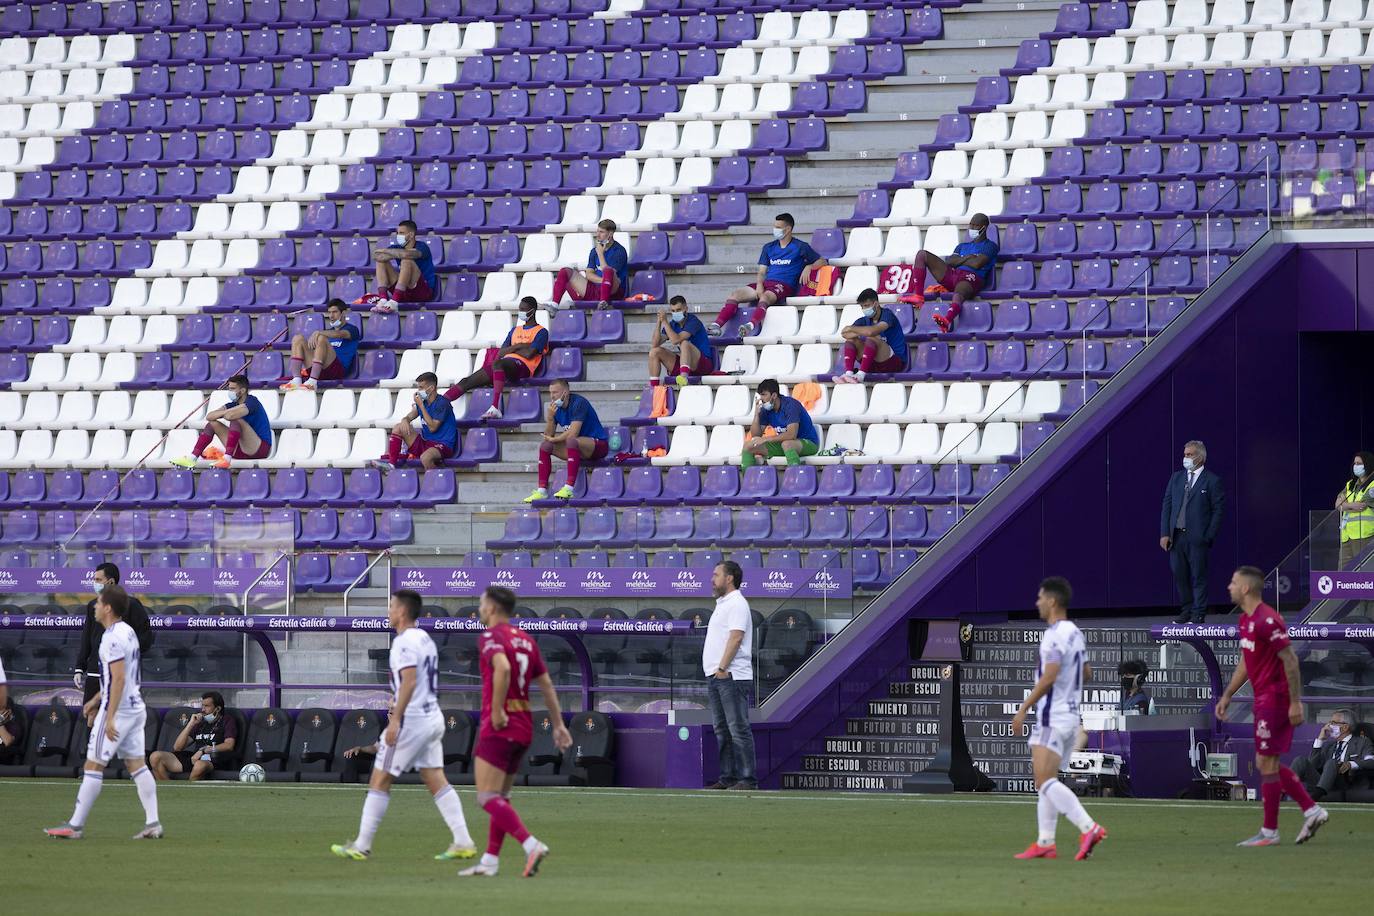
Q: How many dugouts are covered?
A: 2